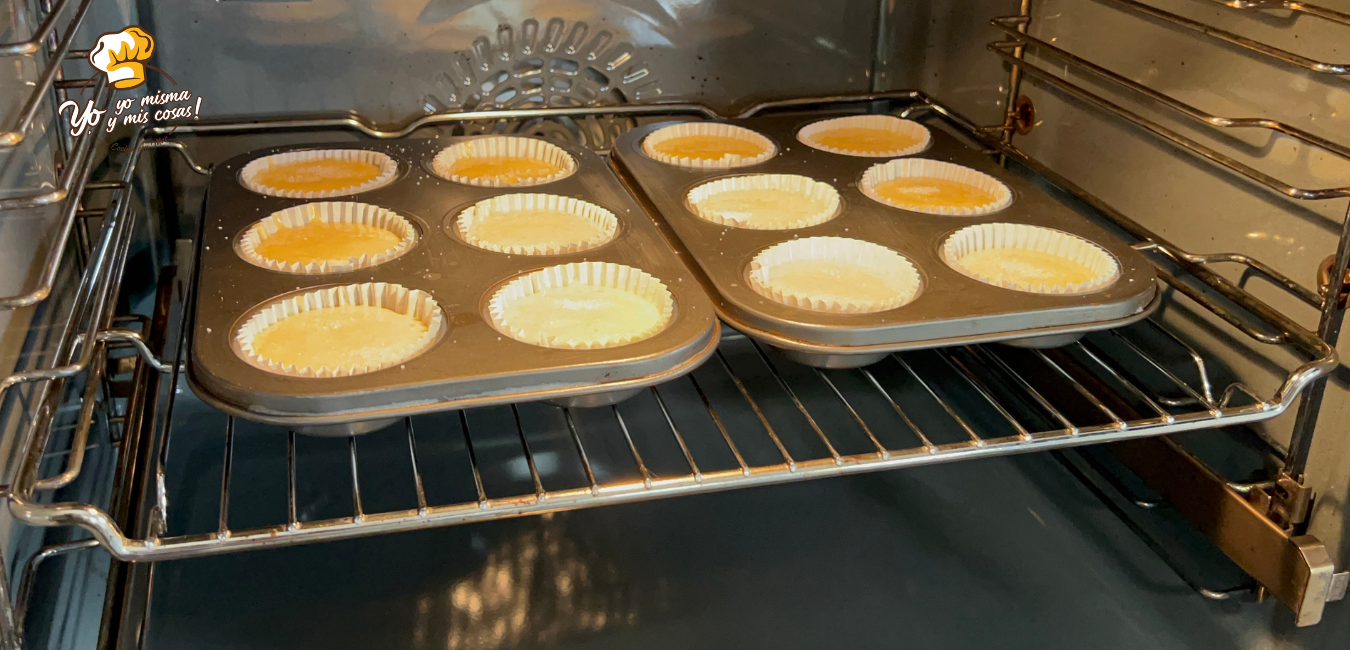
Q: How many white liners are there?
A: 12